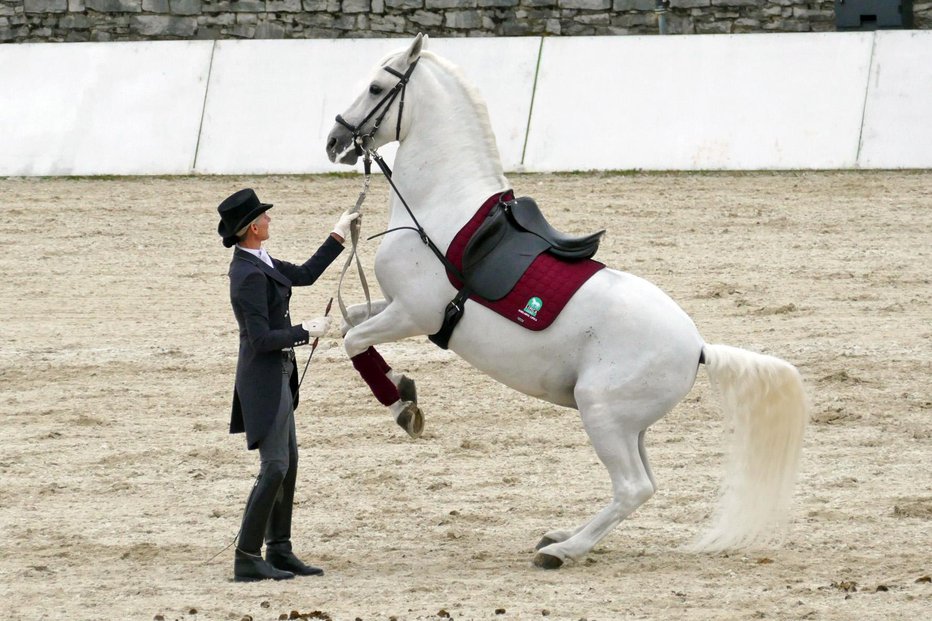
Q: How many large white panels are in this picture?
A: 4